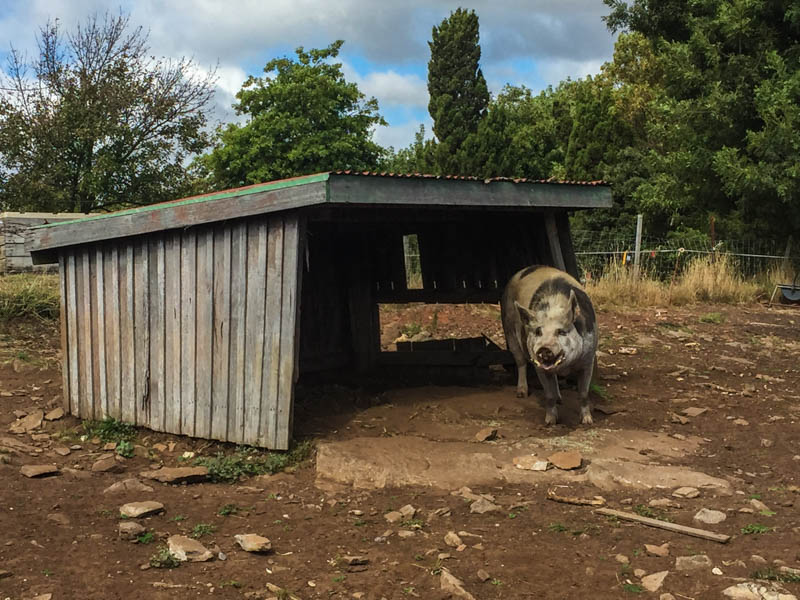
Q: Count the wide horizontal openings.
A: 1